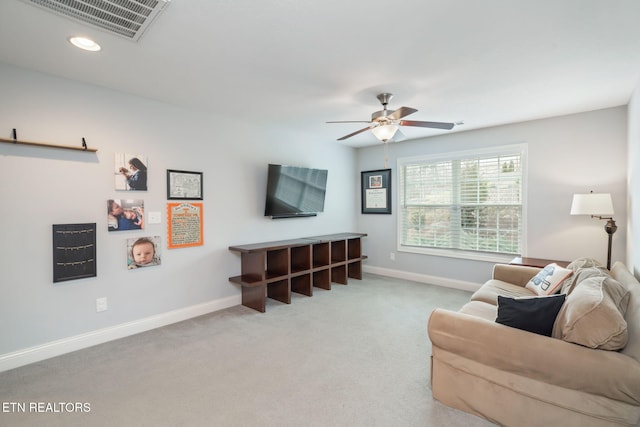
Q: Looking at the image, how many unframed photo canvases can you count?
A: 3